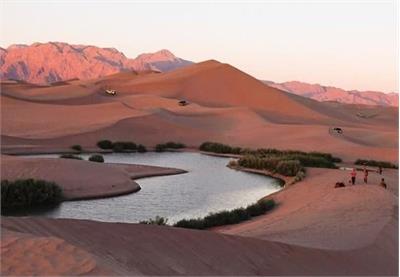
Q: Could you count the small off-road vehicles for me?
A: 3